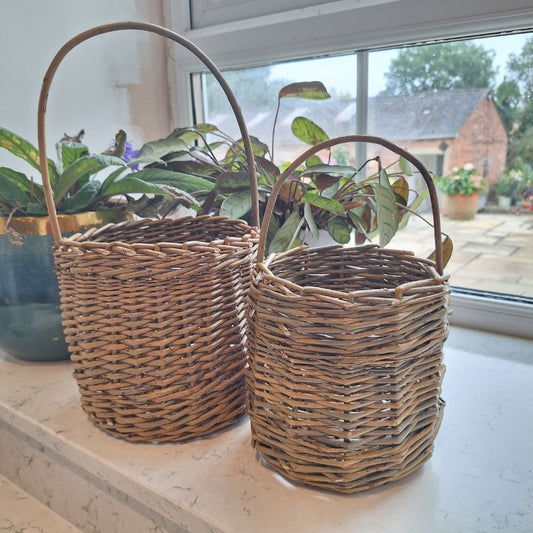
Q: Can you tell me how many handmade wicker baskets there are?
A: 2